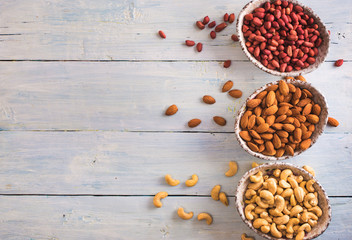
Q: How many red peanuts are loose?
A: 13